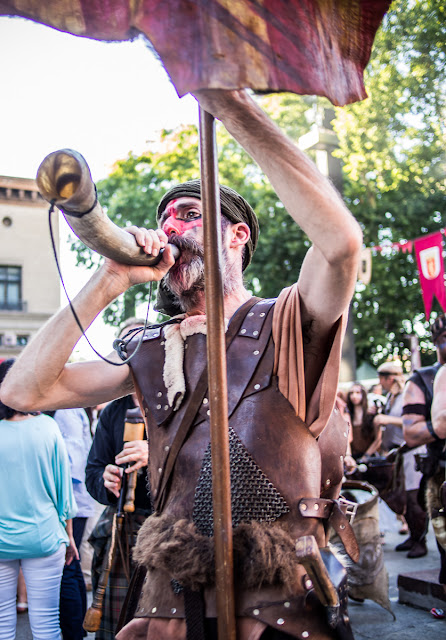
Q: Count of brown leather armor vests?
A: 1